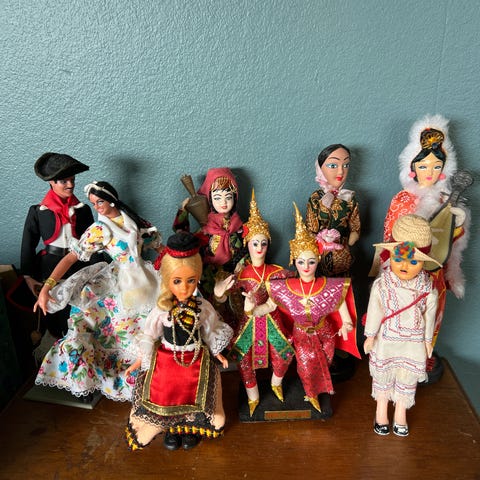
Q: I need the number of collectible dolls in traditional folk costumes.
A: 9